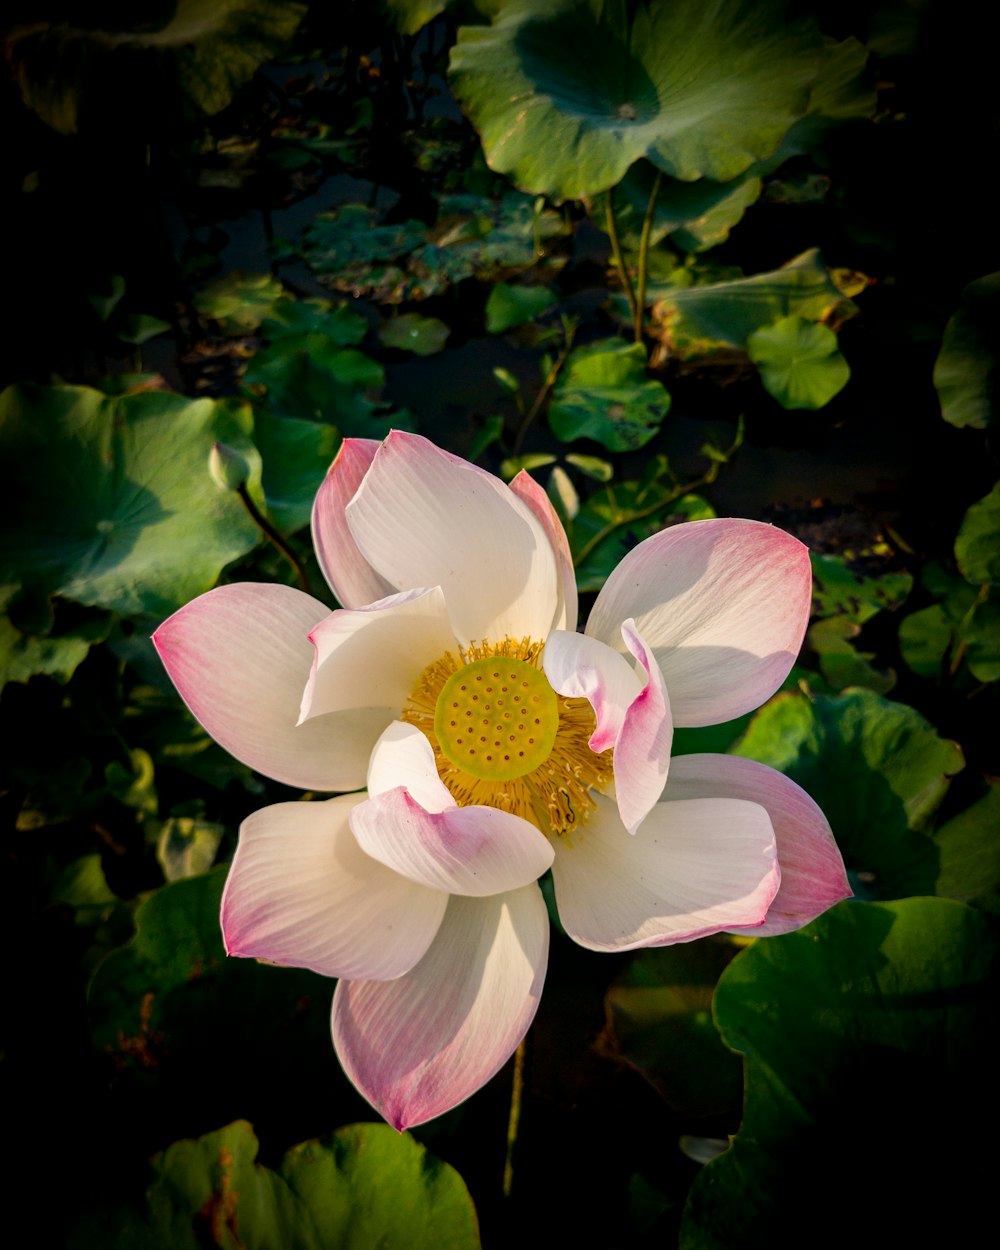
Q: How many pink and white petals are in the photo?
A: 14